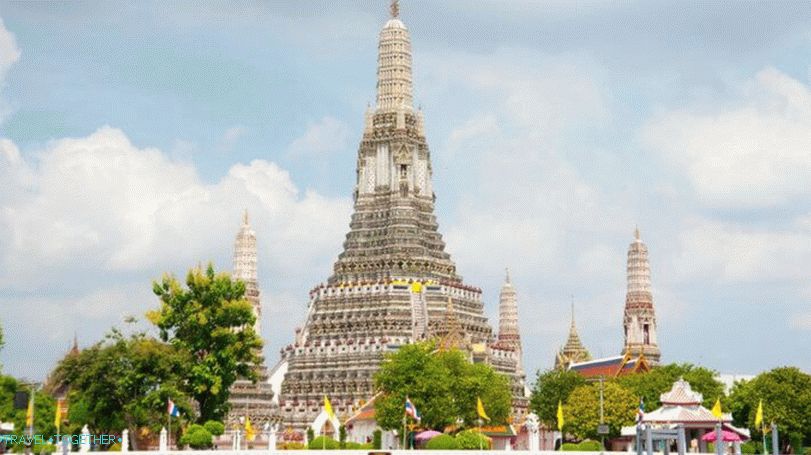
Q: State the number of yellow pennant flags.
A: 8